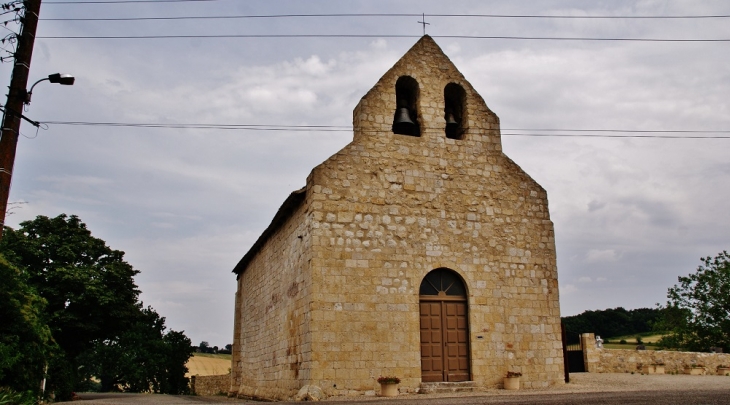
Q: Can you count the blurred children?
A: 0